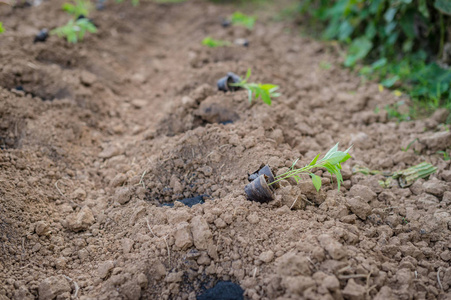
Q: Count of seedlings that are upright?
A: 0